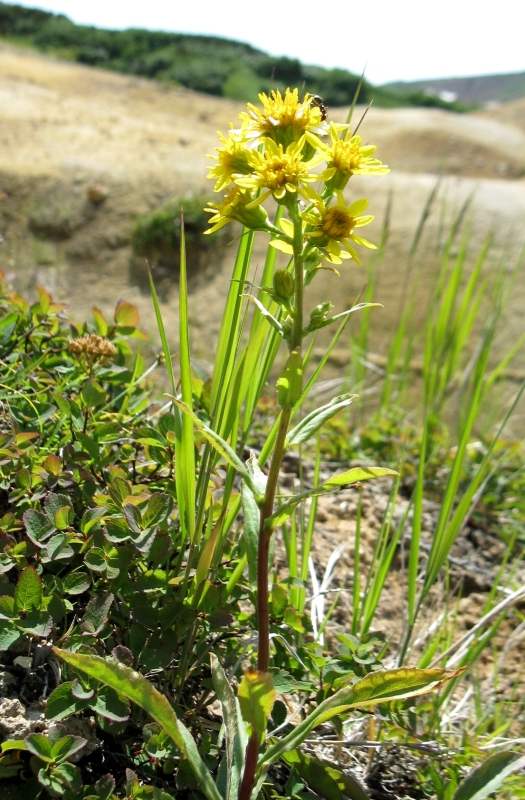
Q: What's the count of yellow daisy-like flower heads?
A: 6